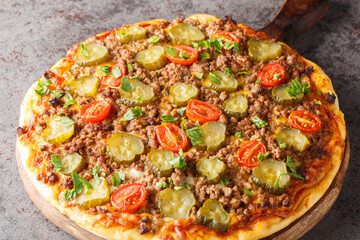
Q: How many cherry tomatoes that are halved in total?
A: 10